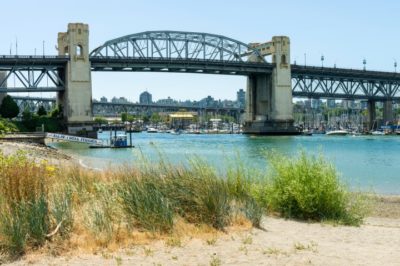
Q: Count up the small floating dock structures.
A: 1